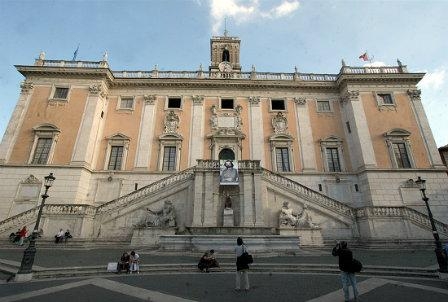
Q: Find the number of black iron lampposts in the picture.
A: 2